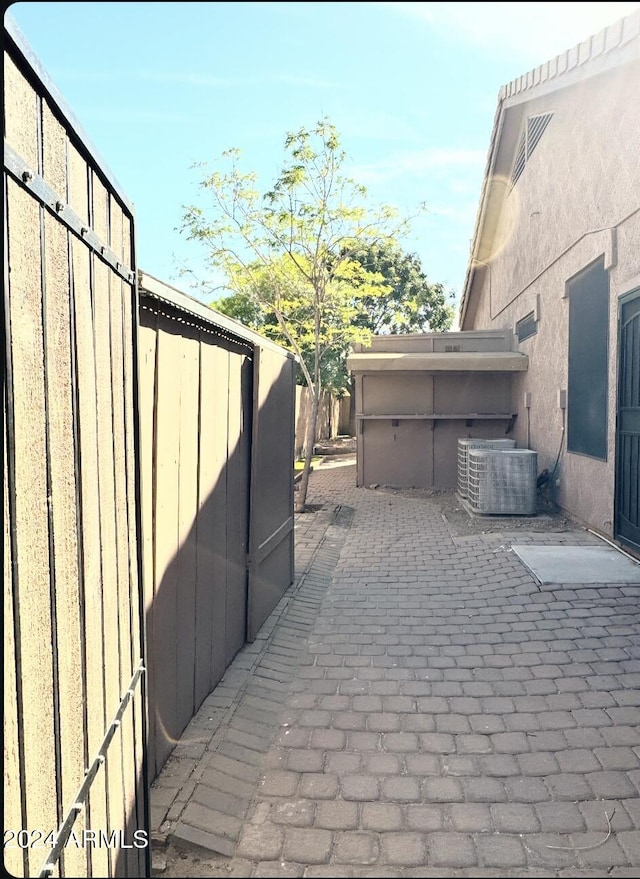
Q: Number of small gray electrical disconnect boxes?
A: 2